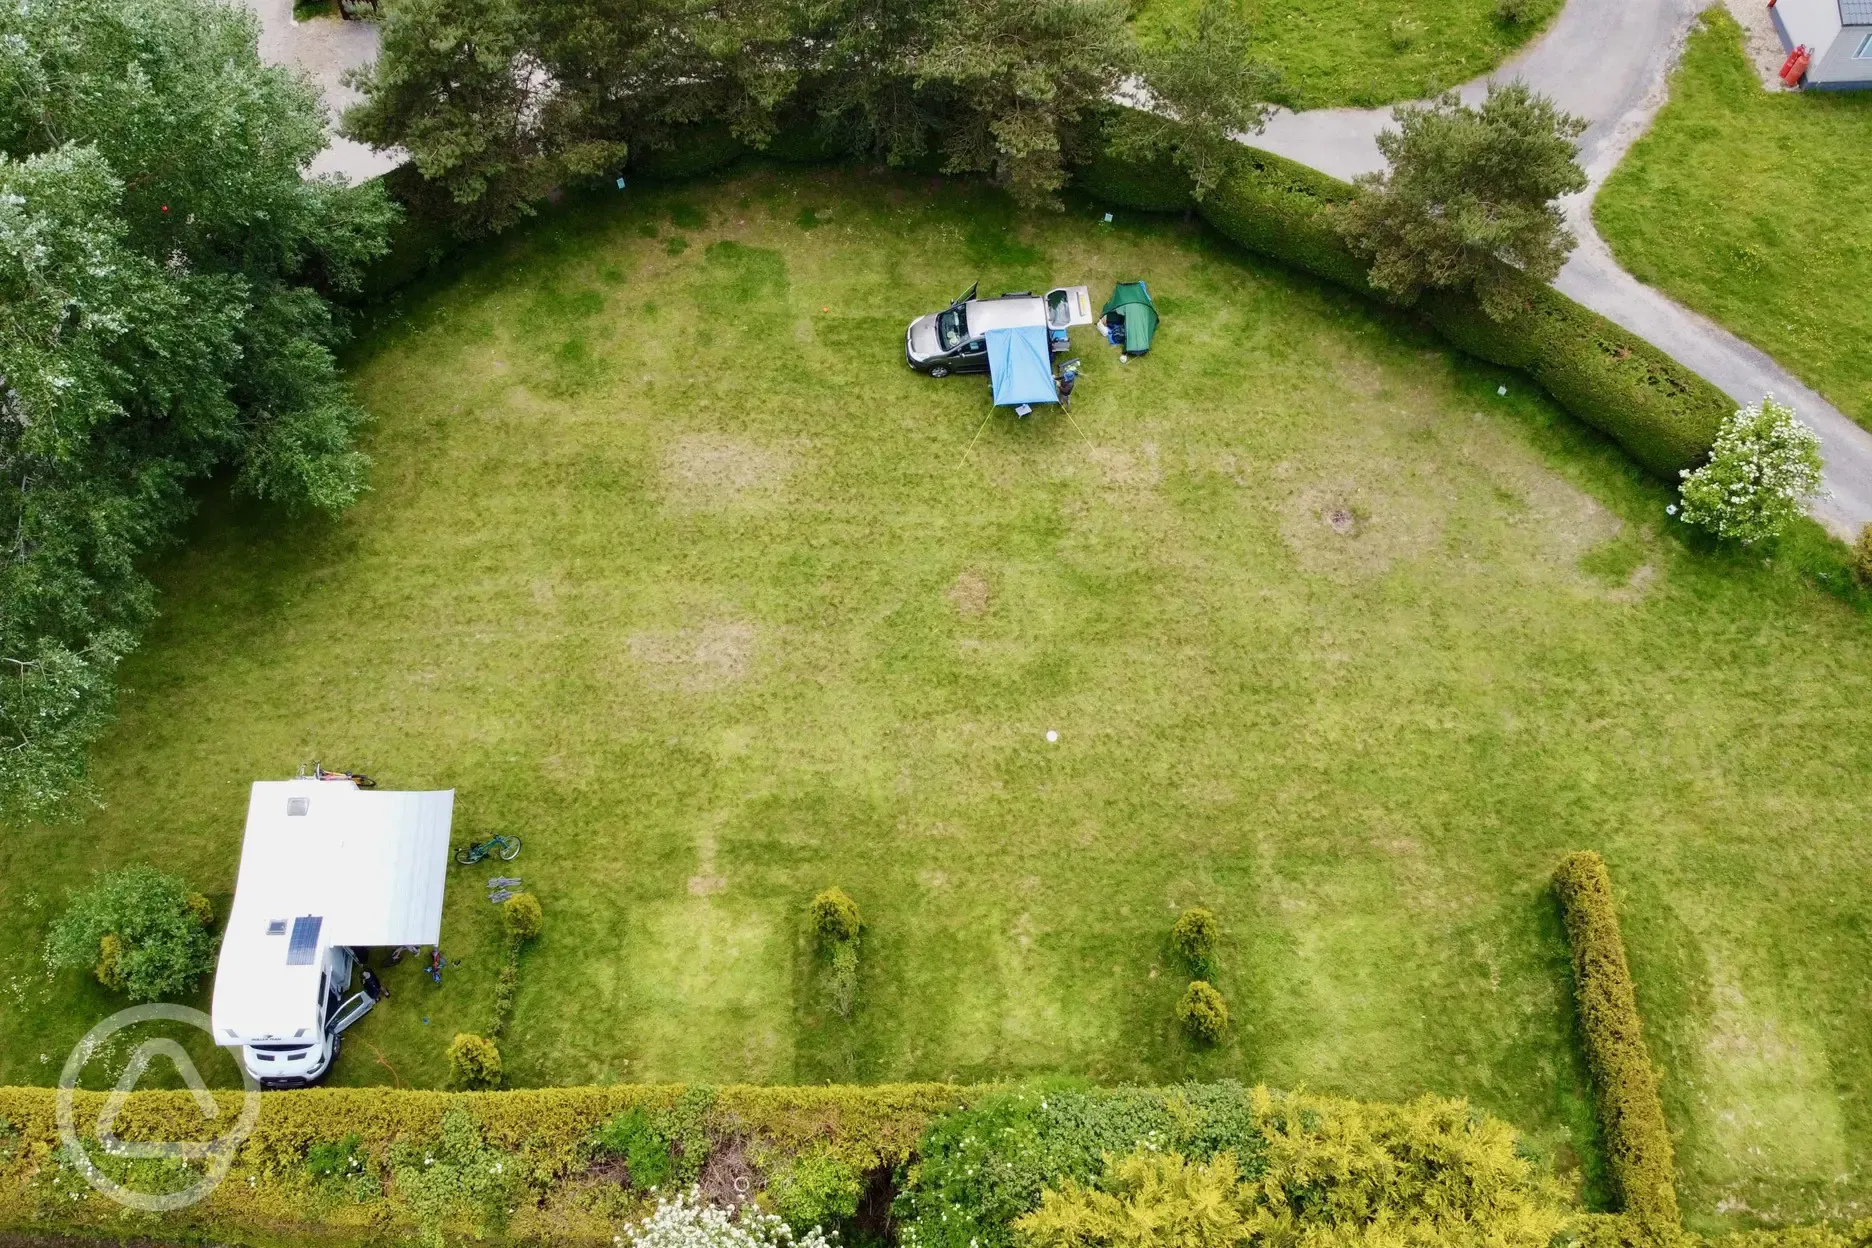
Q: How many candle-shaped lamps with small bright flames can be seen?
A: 0